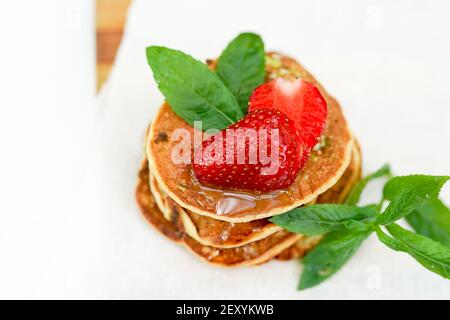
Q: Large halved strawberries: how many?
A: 2